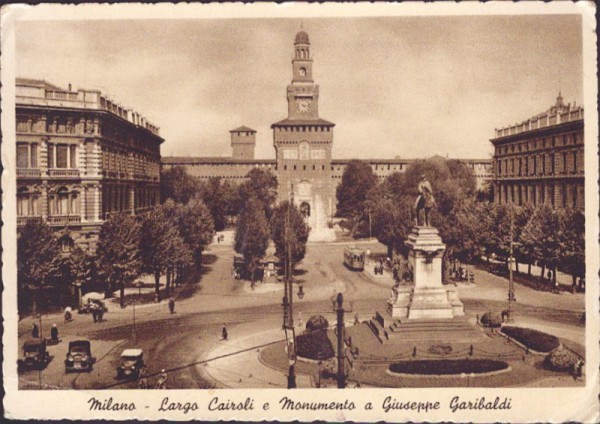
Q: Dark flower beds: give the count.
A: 3